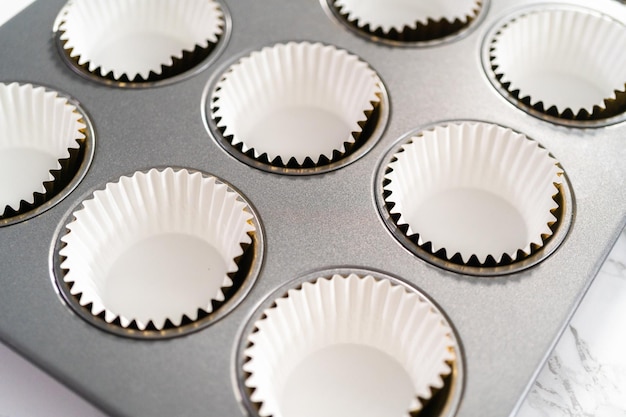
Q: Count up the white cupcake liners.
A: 8